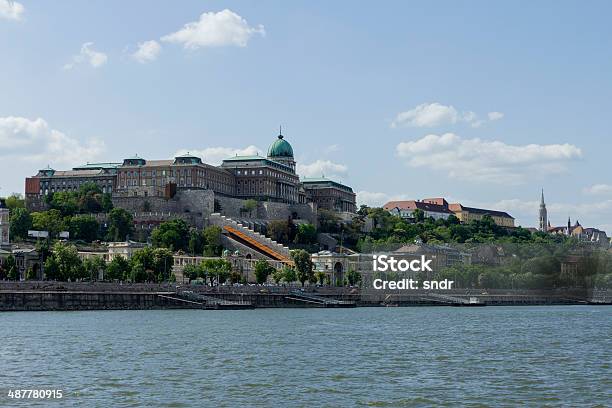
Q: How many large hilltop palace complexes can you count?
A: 1